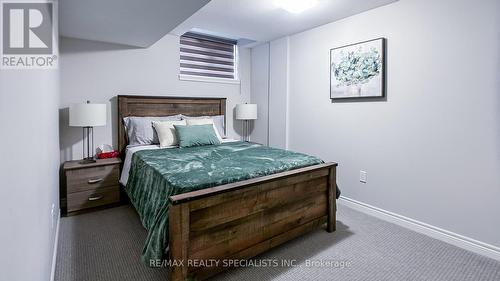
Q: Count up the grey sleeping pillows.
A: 2